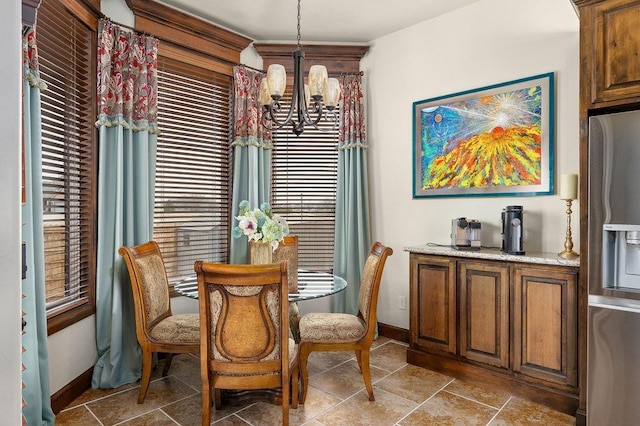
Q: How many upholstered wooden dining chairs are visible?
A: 4